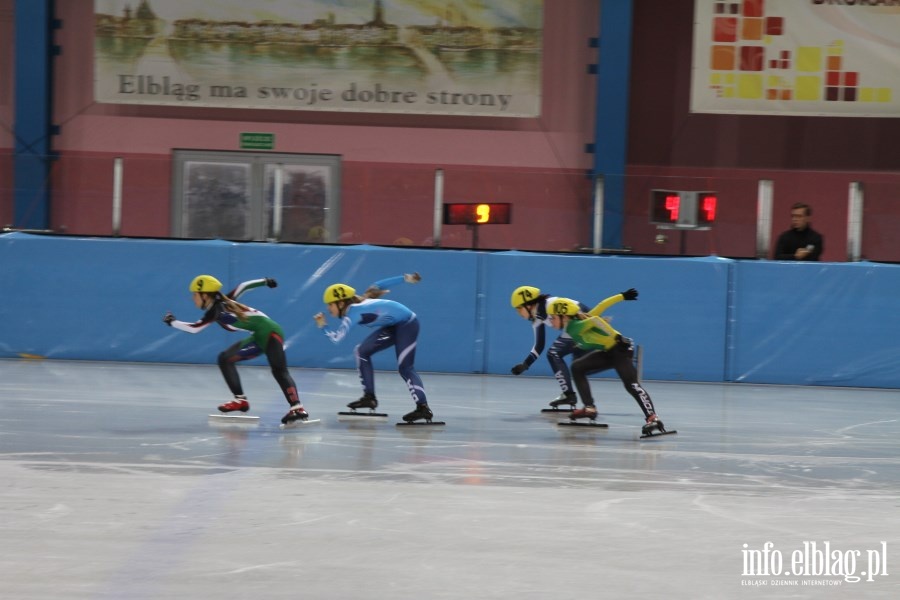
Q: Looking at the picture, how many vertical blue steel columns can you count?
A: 2